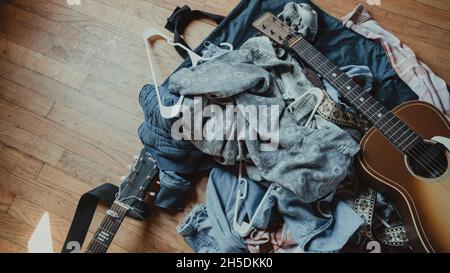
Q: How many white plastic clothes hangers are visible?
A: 3